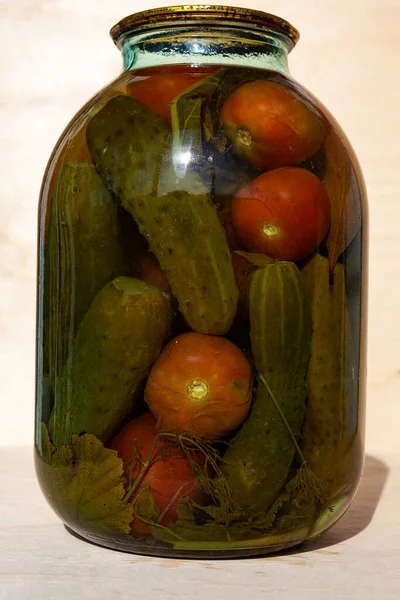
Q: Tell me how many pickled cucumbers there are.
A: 5